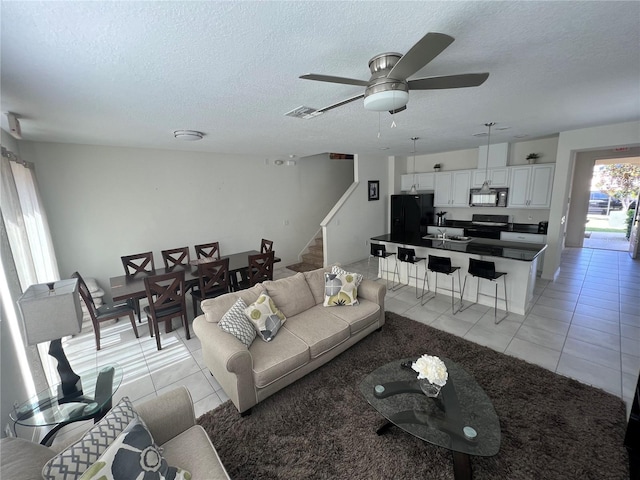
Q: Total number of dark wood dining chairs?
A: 8